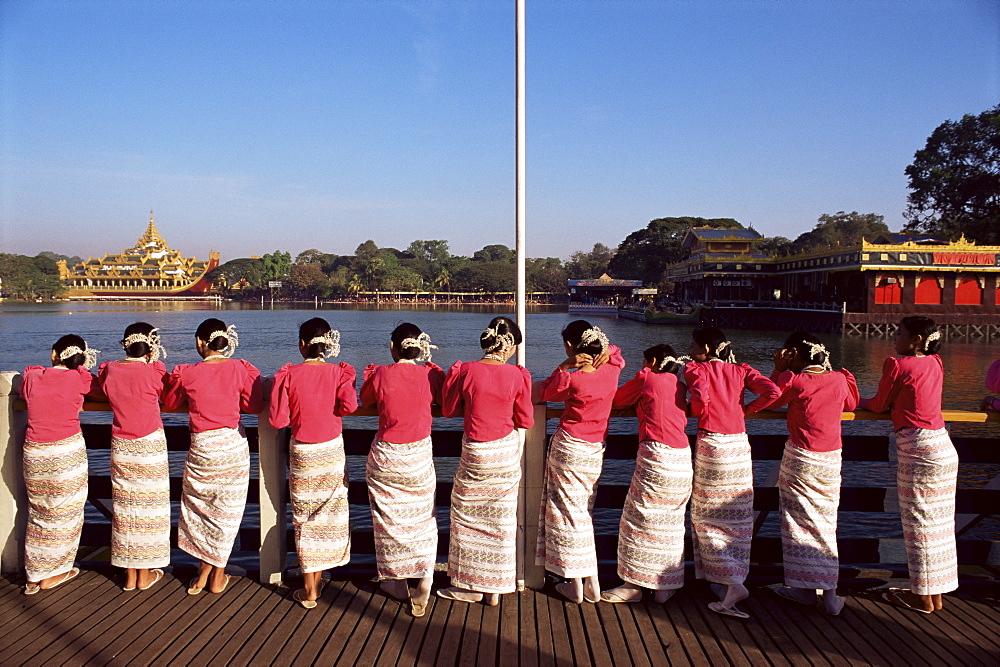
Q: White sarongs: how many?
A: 11